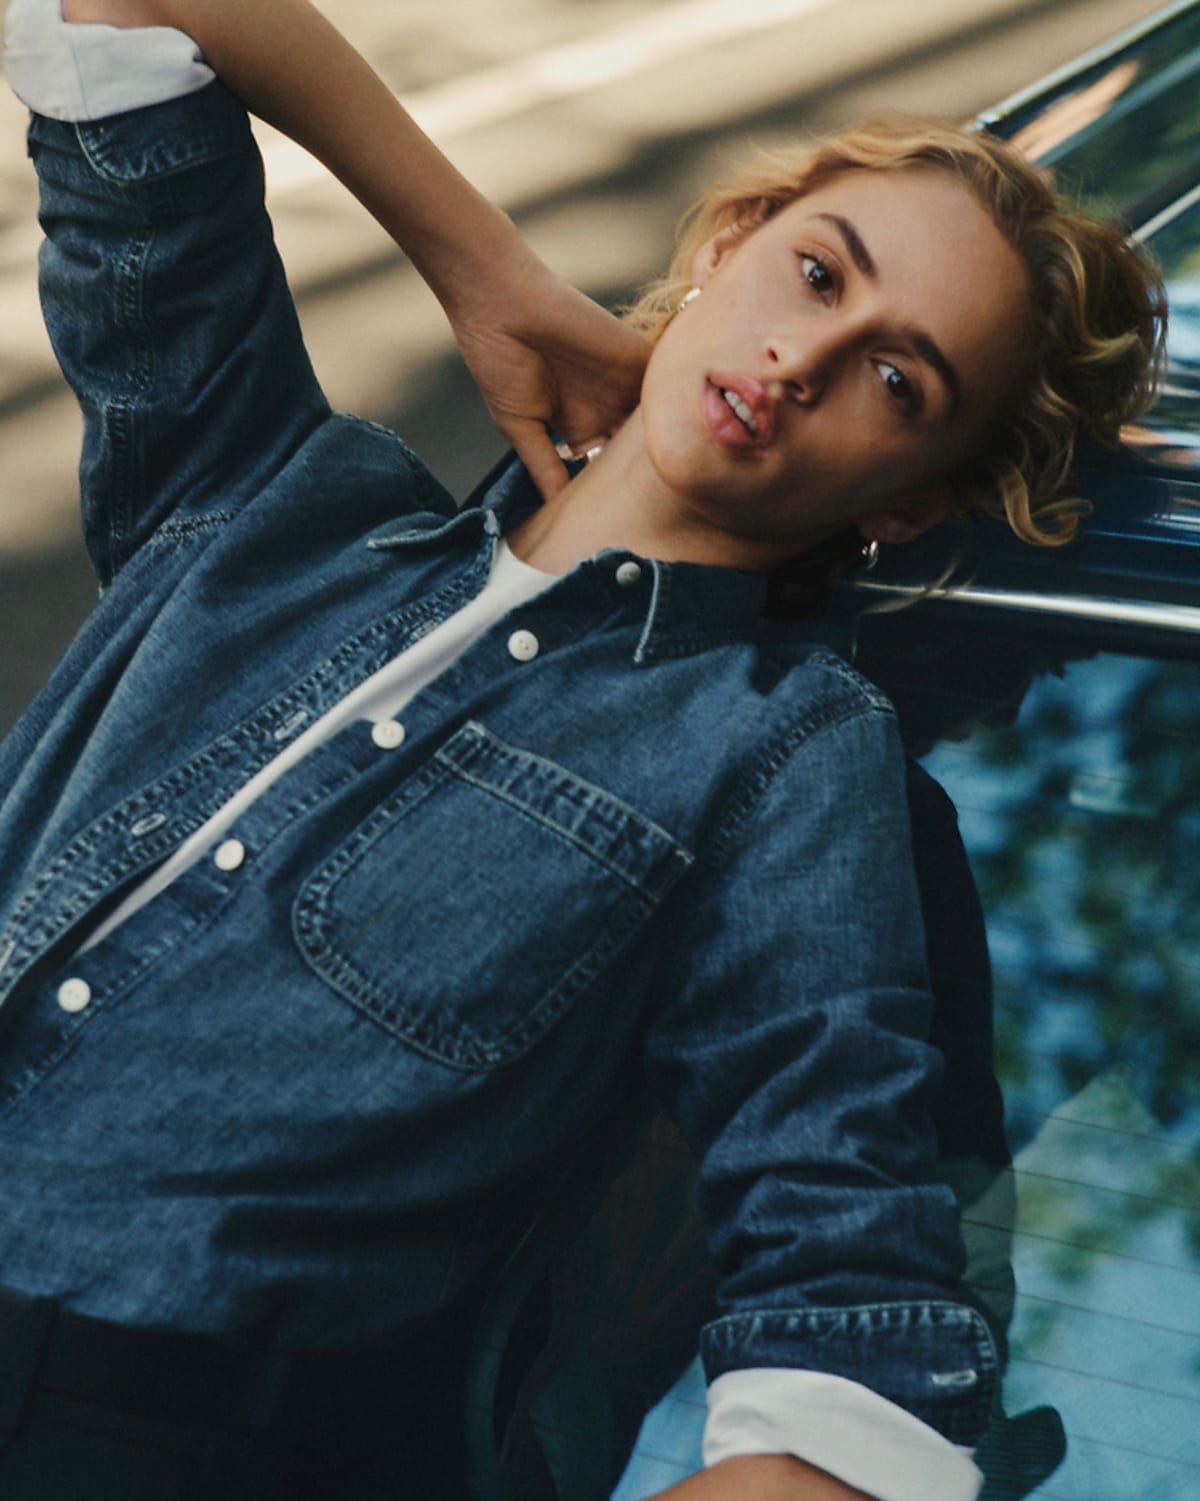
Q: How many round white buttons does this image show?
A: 5